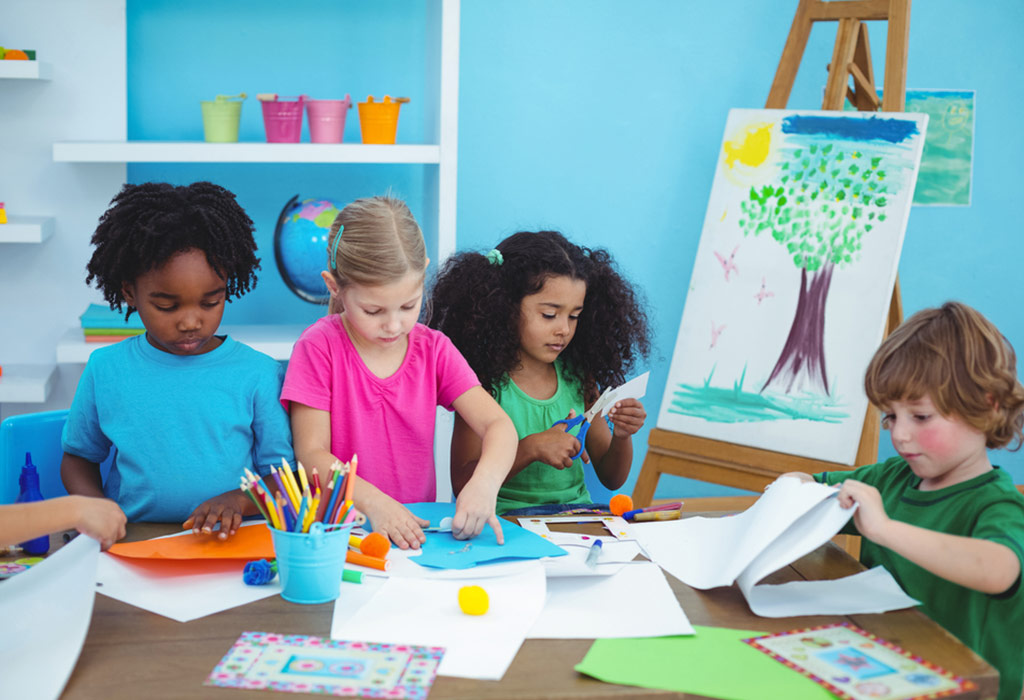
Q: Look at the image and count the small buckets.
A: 5